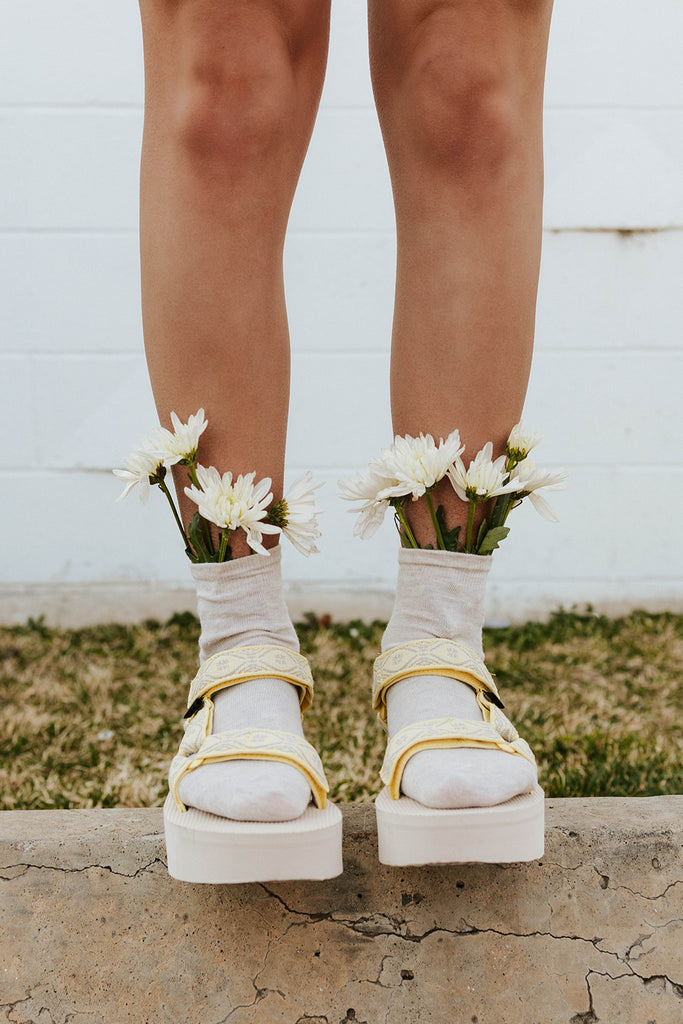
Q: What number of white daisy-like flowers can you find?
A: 9